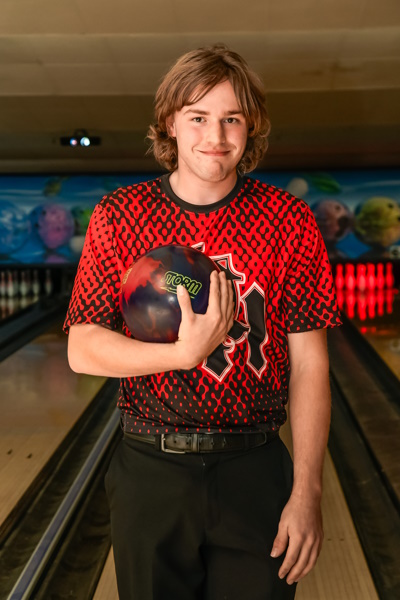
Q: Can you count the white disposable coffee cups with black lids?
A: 0